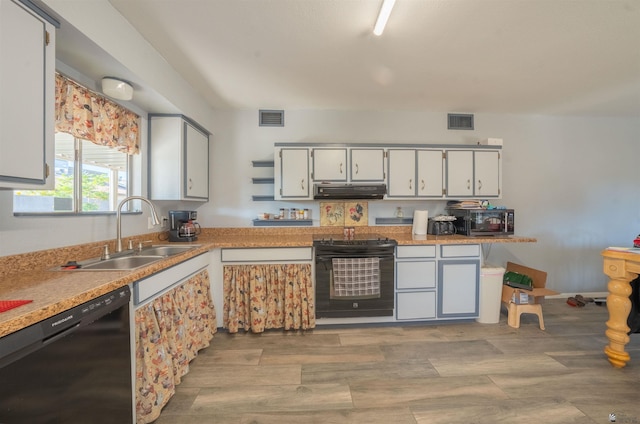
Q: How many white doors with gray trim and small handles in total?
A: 8